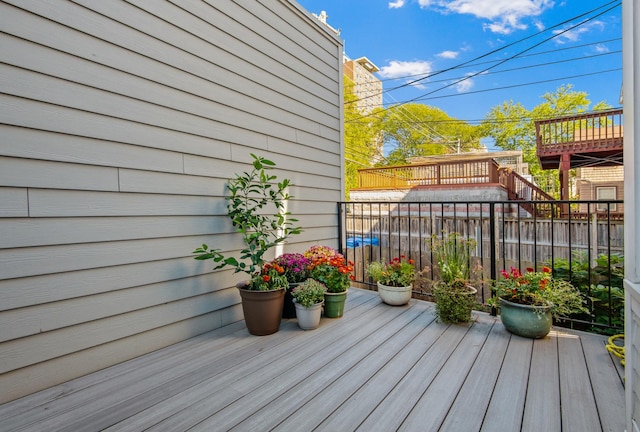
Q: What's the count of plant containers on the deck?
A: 7